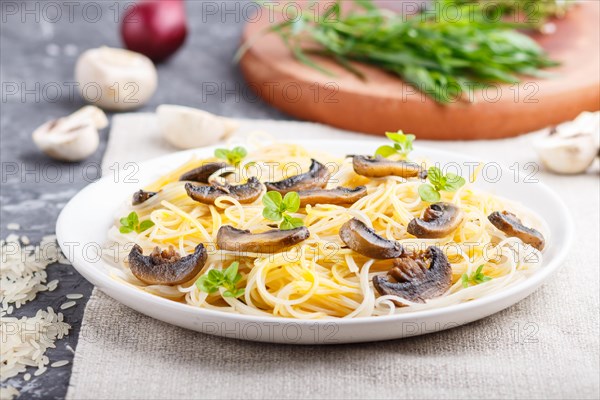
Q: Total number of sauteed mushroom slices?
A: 12